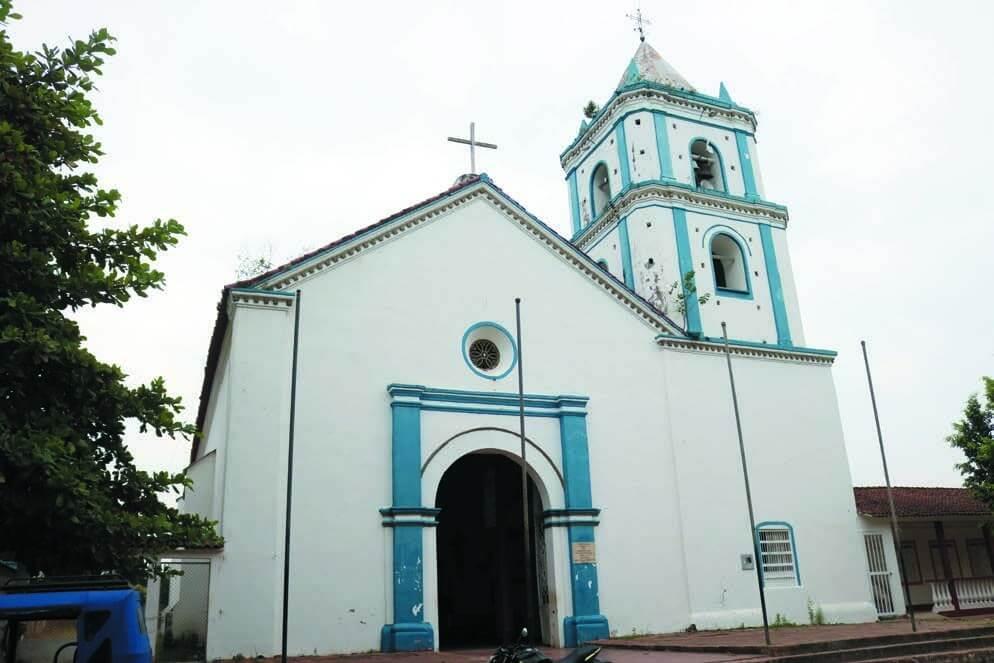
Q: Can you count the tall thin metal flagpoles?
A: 4